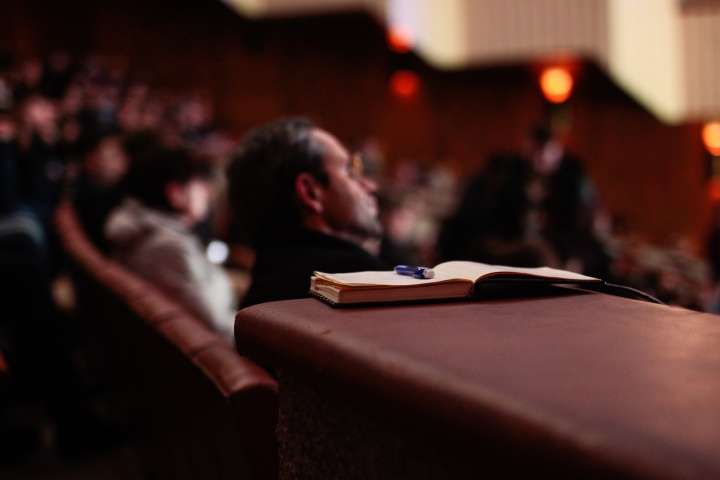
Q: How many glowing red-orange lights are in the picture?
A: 4